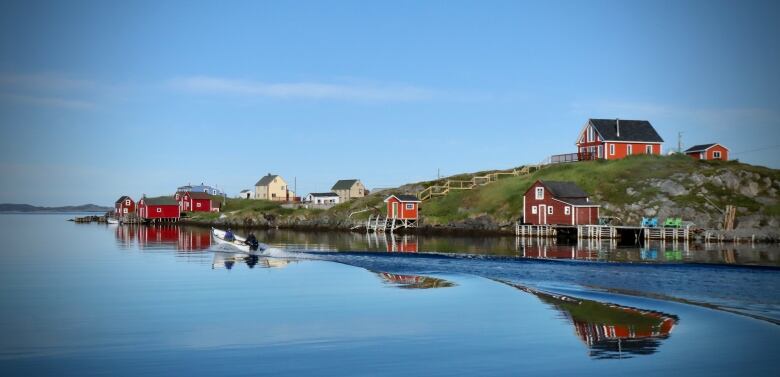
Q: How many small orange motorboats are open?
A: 0